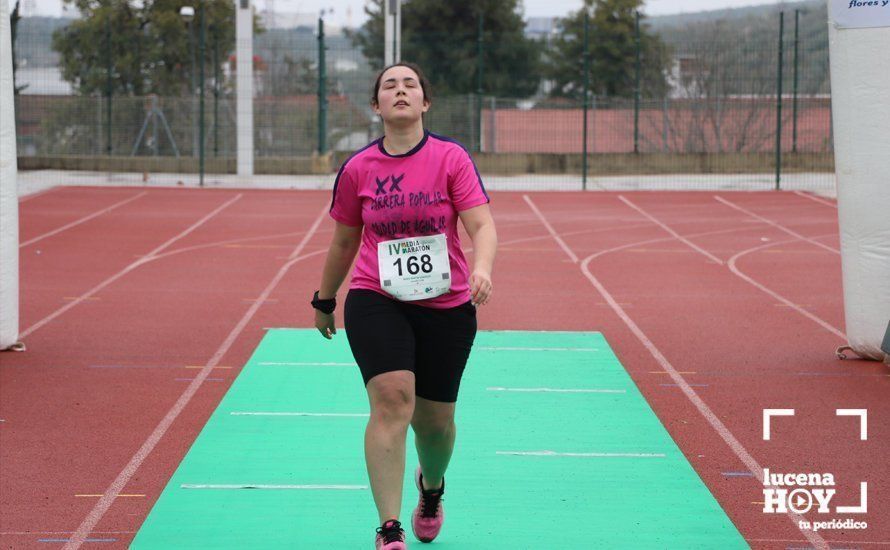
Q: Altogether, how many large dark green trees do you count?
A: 3